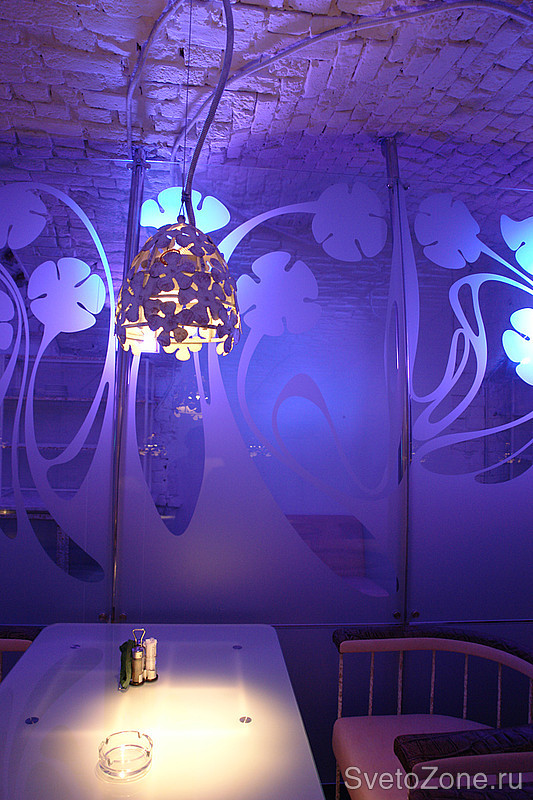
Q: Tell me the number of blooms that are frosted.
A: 9